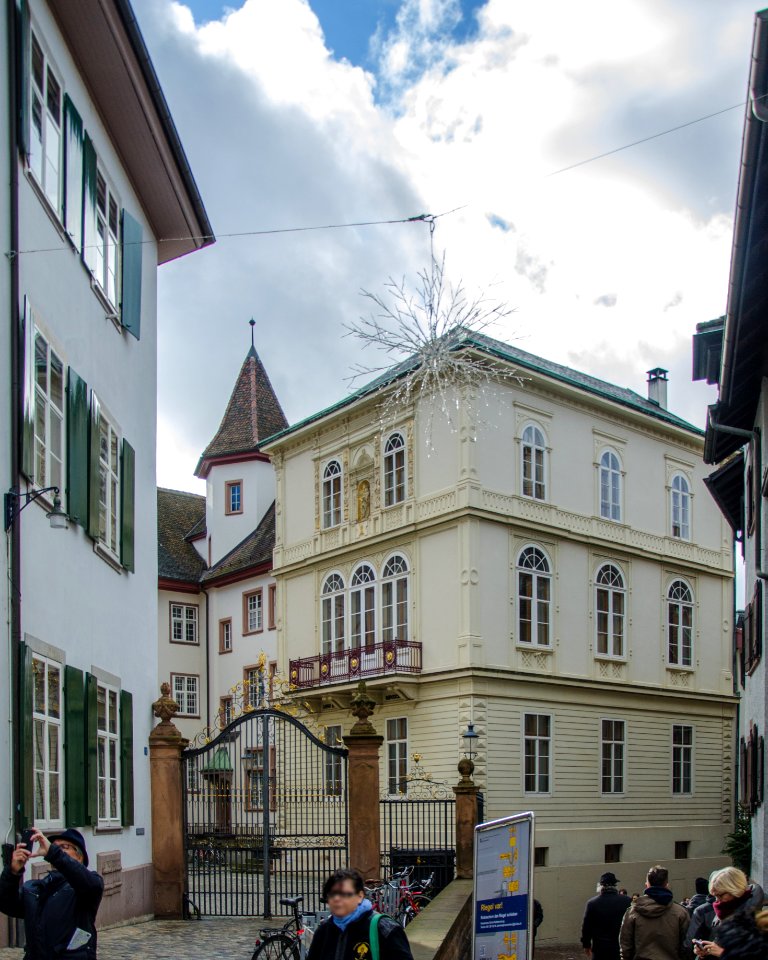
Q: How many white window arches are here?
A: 11